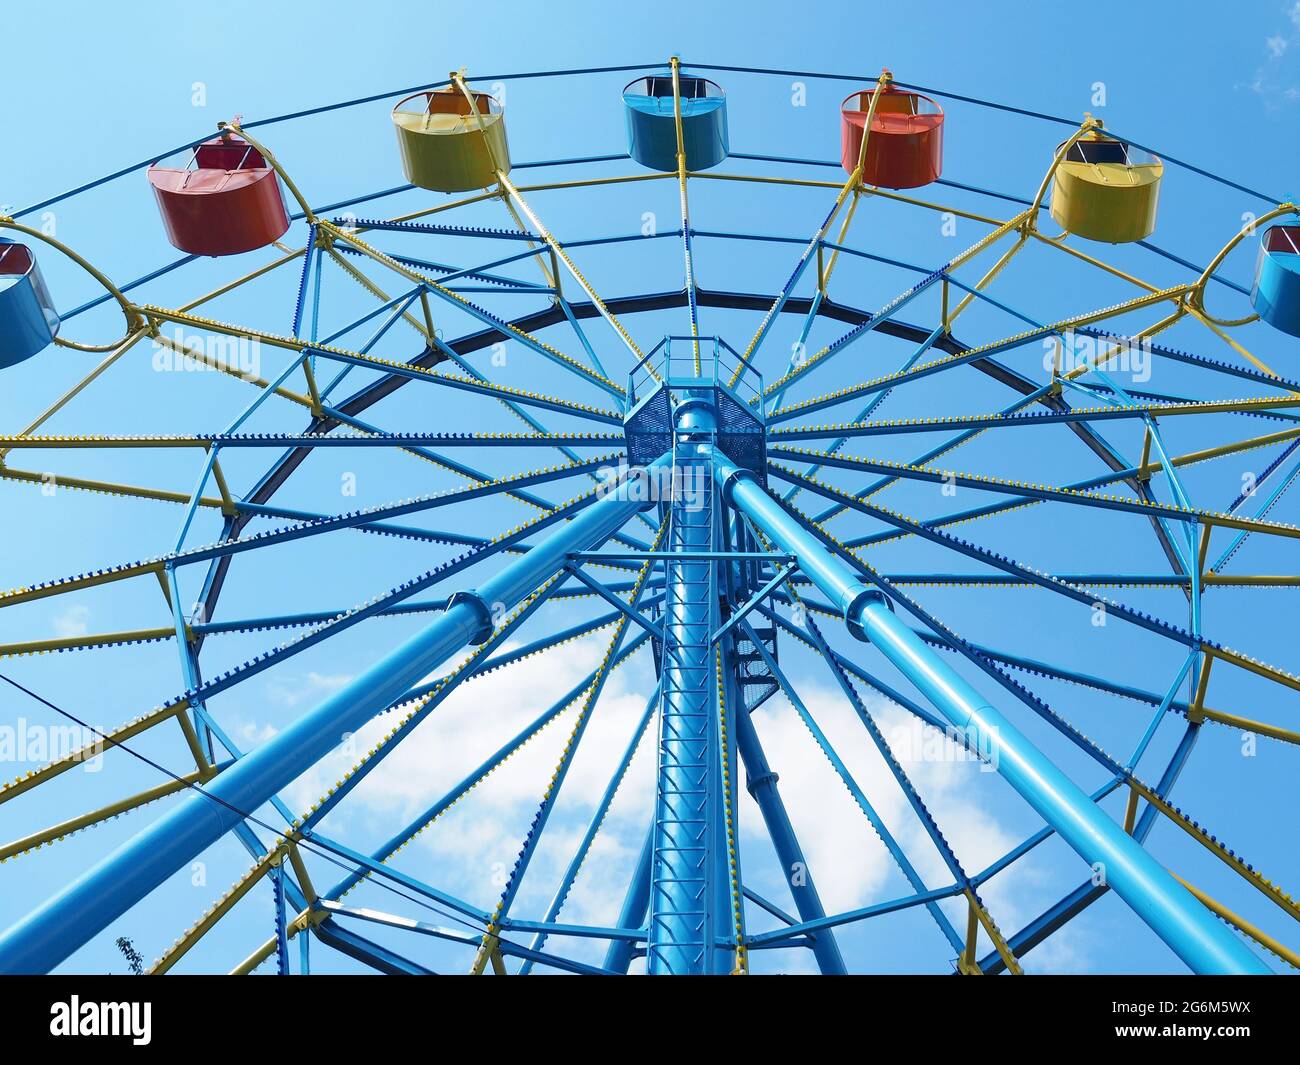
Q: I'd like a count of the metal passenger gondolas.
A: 7